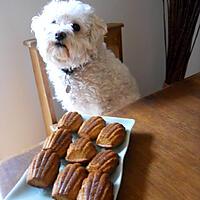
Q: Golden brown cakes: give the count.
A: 9